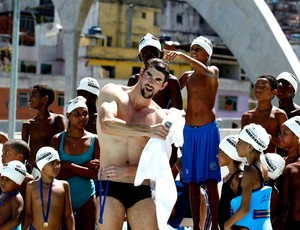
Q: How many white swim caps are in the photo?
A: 11